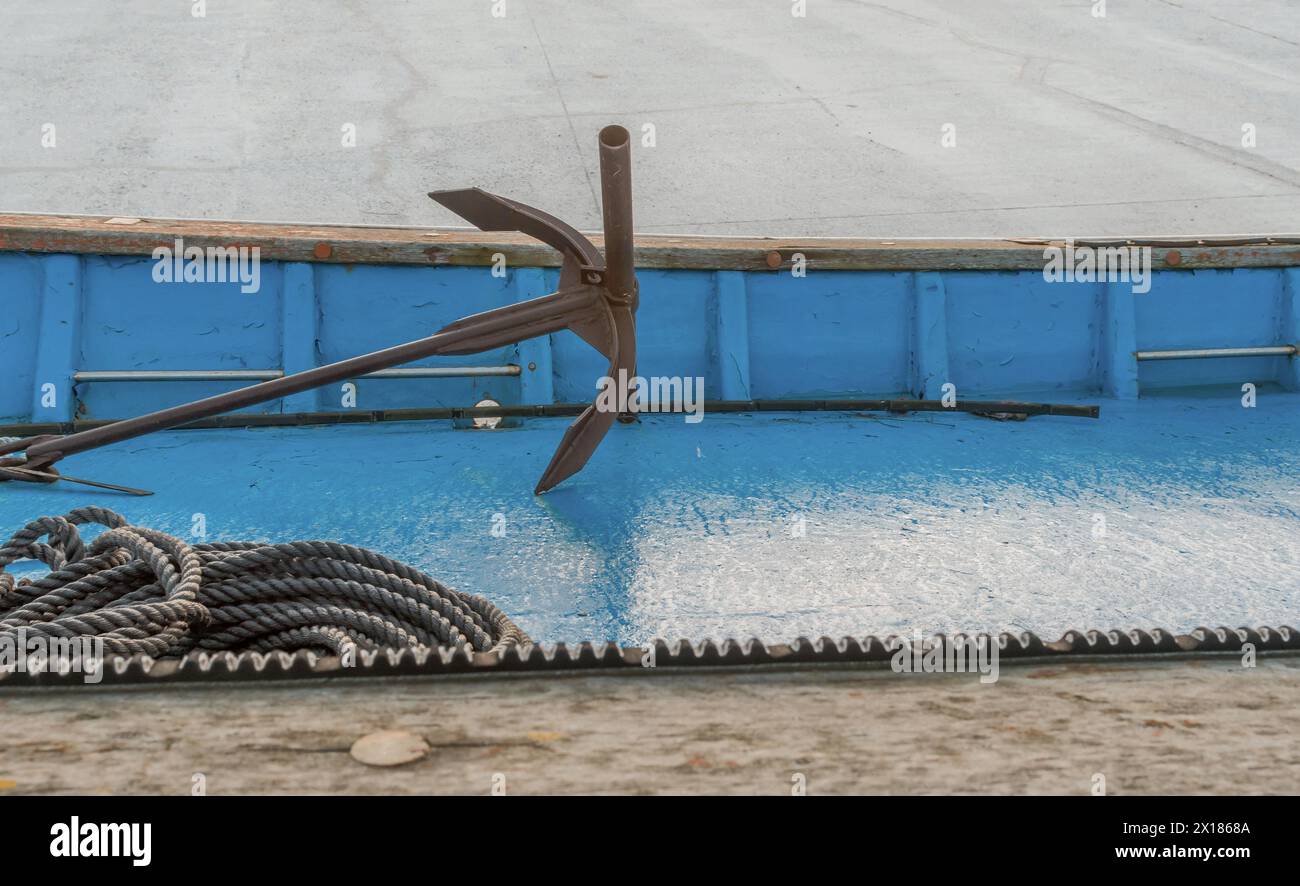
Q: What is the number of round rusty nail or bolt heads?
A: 3